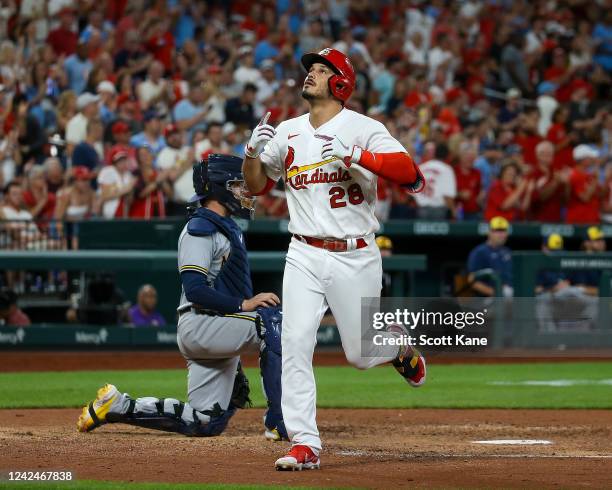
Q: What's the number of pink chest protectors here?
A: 0